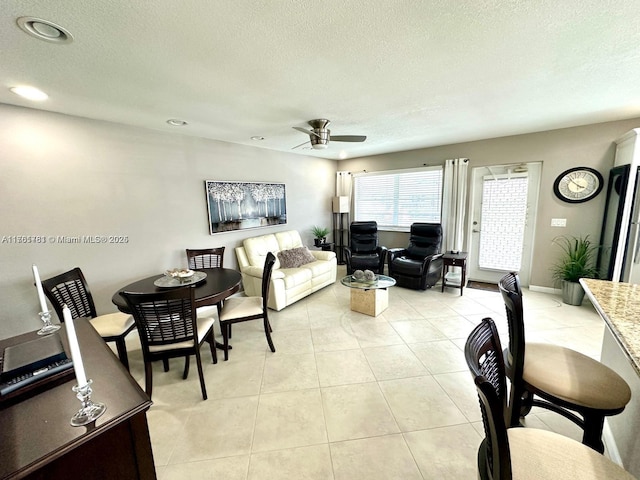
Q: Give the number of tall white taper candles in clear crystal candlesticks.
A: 2